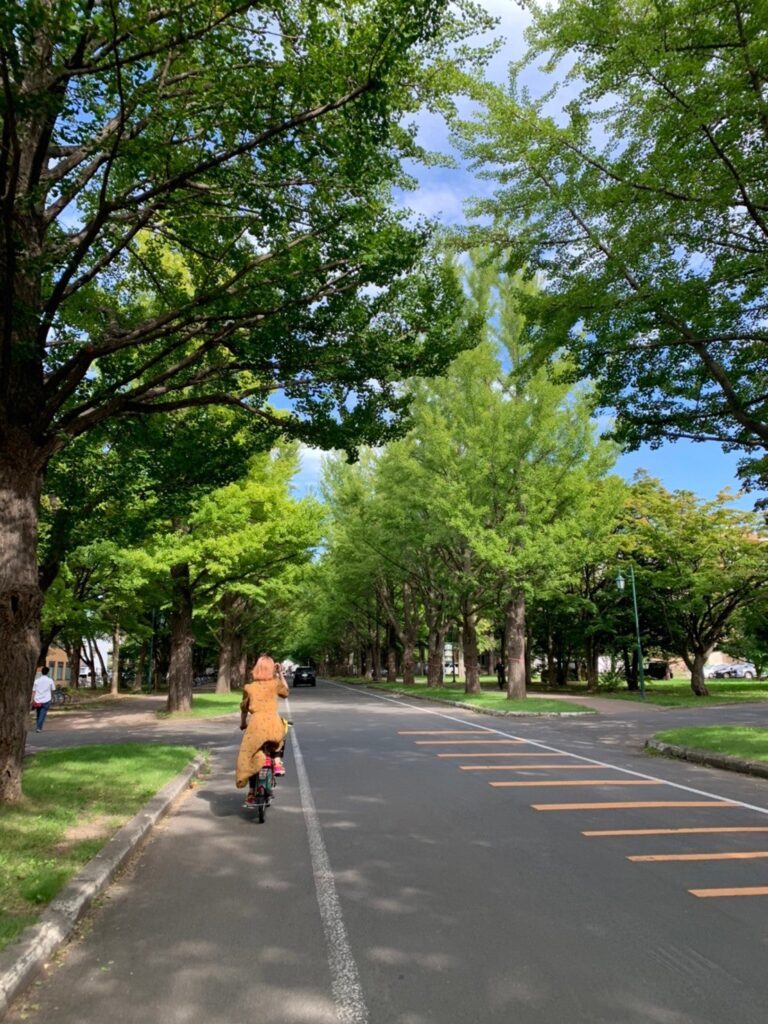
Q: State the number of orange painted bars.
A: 9